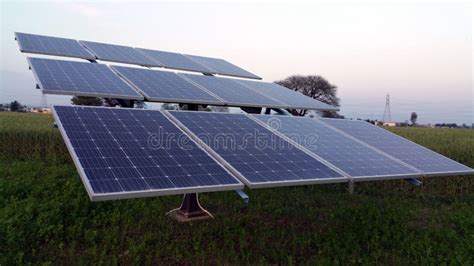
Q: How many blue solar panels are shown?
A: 12